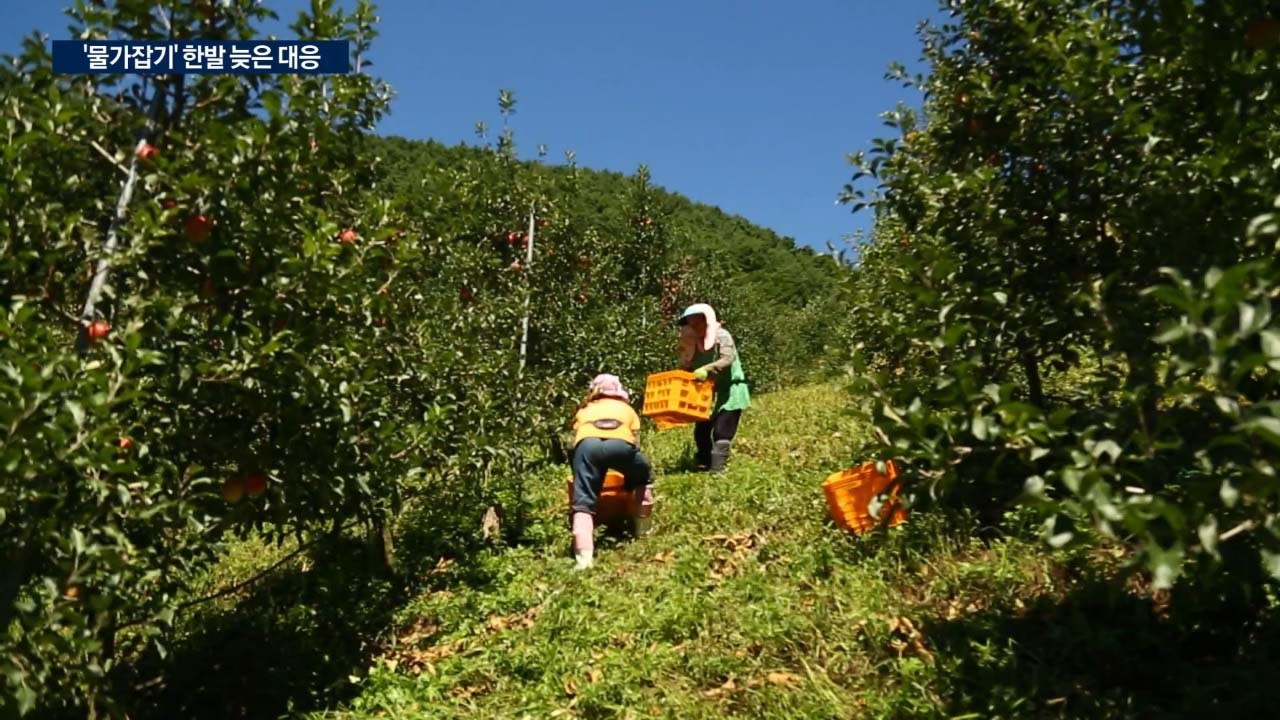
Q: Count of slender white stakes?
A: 2